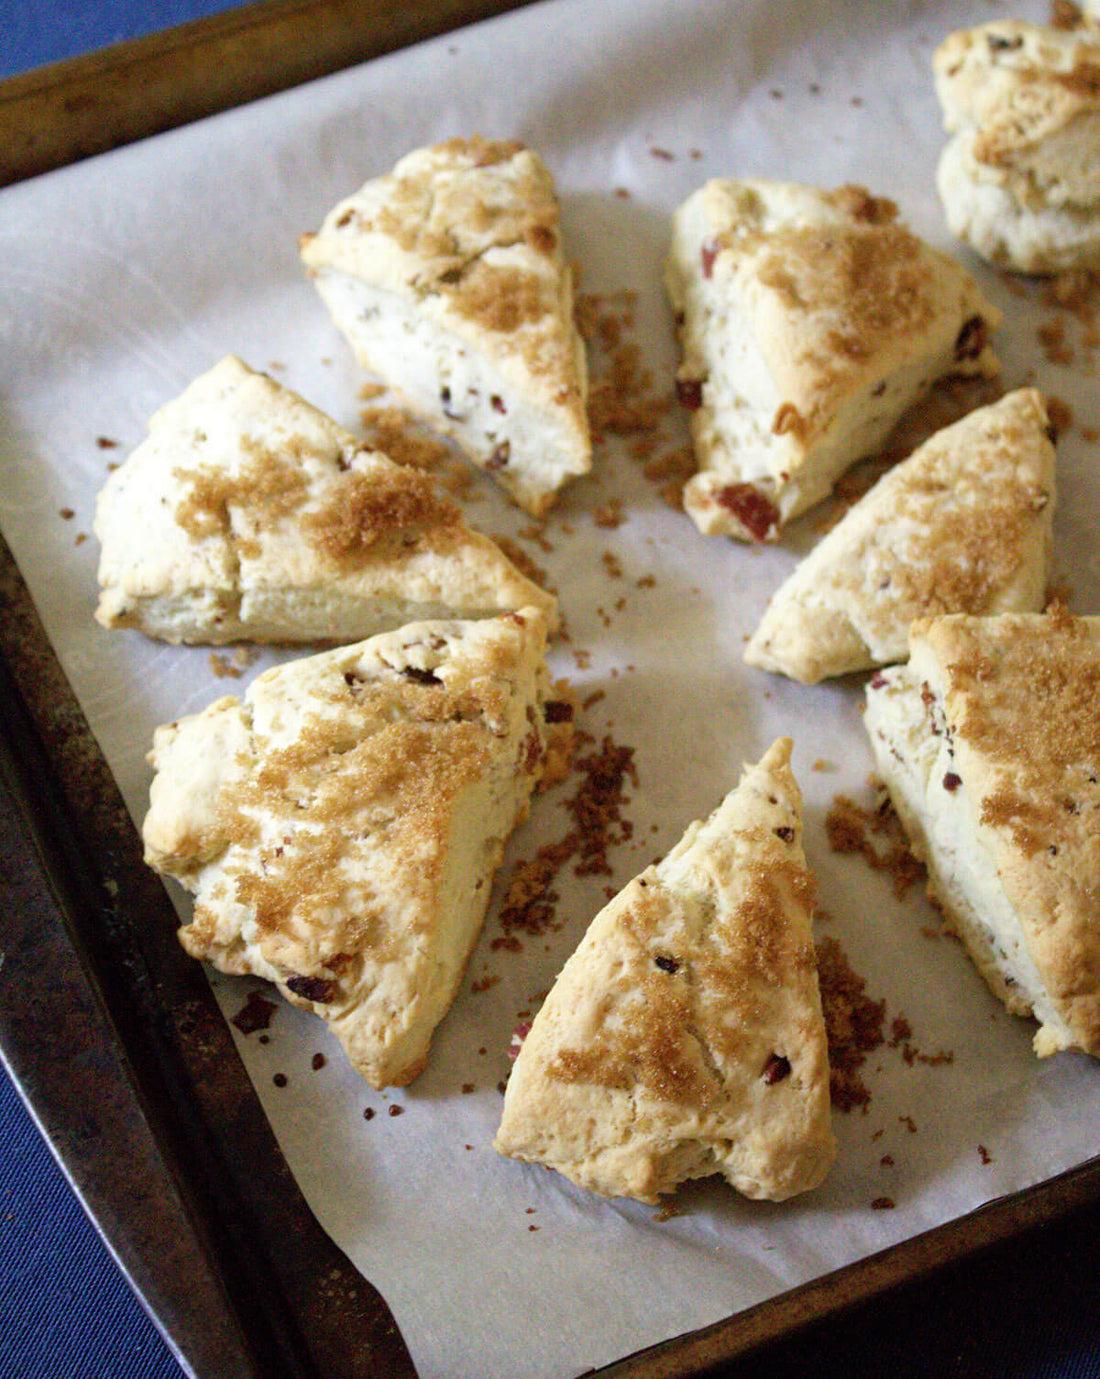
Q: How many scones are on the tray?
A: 8